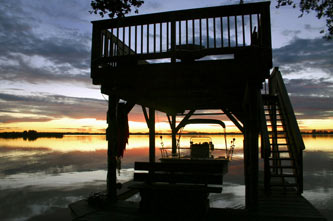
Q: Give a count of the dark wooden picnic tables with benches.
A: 1